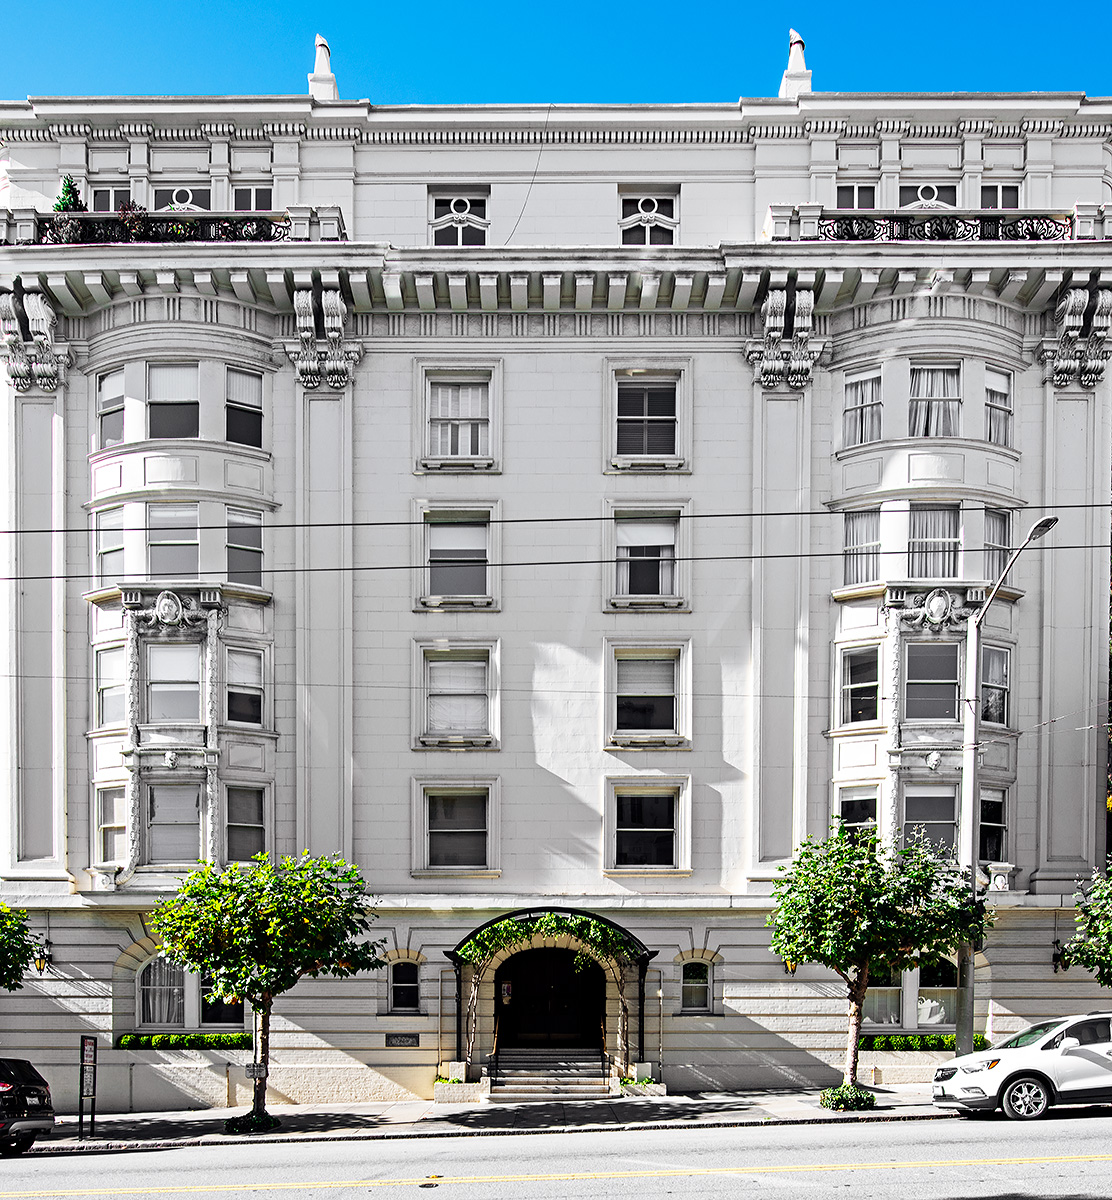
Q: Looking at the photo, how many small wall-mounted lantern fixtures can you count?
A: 3